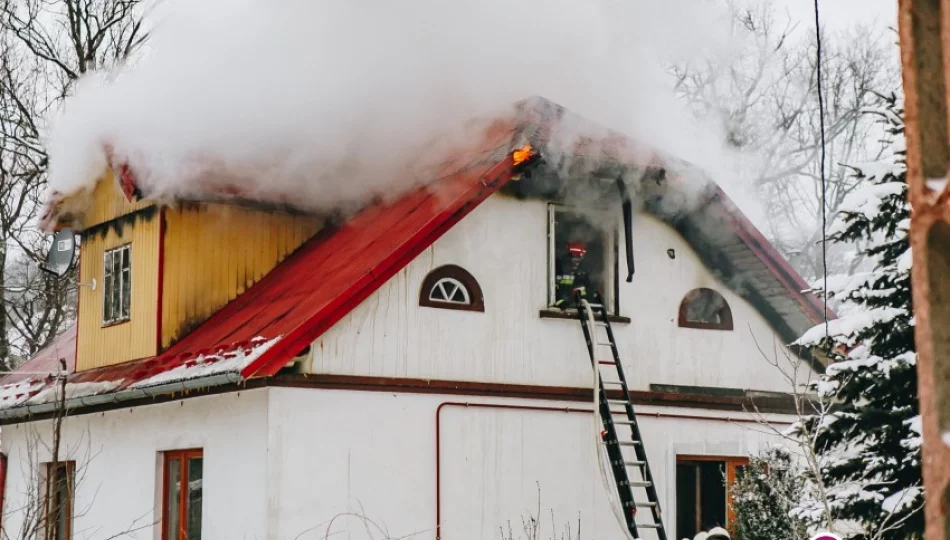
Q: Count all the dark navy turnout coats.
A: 1